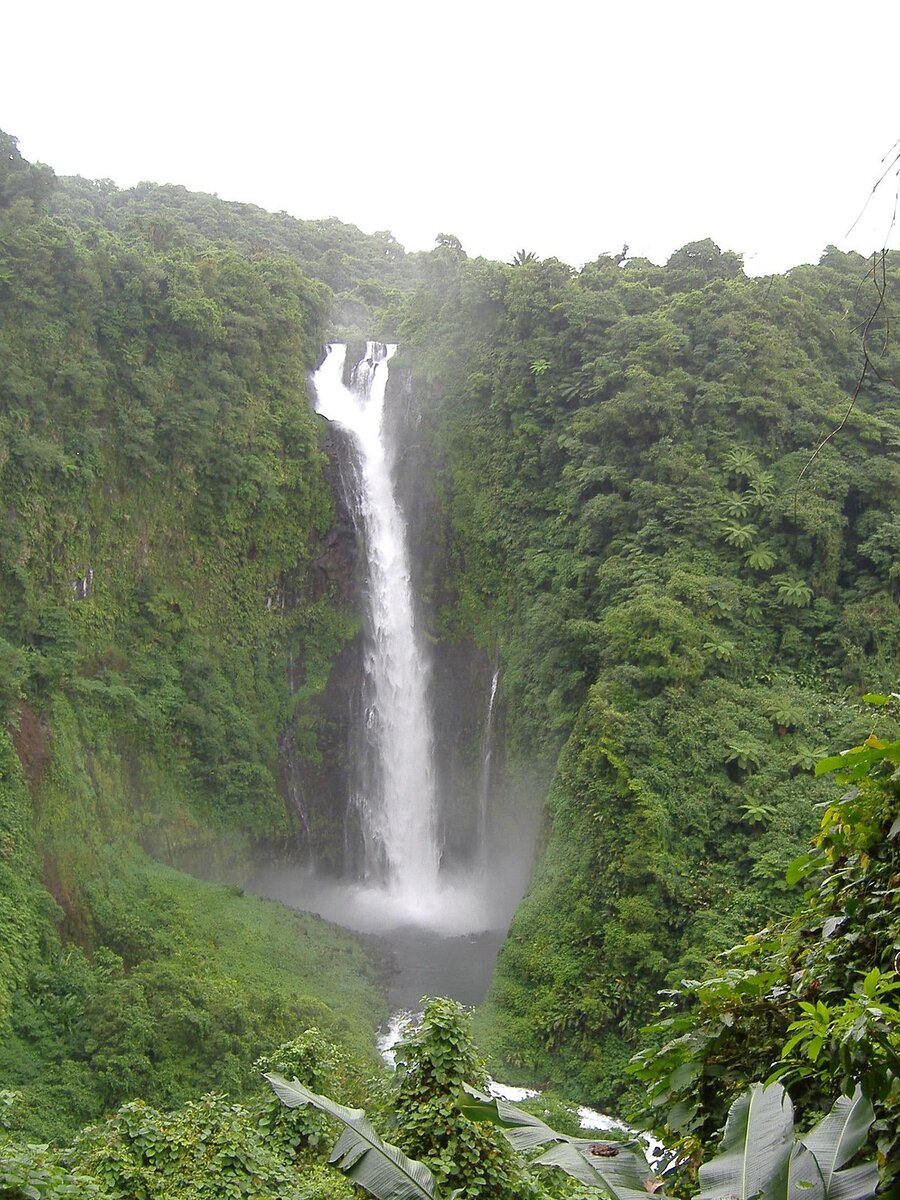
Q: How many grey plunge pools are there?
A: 1